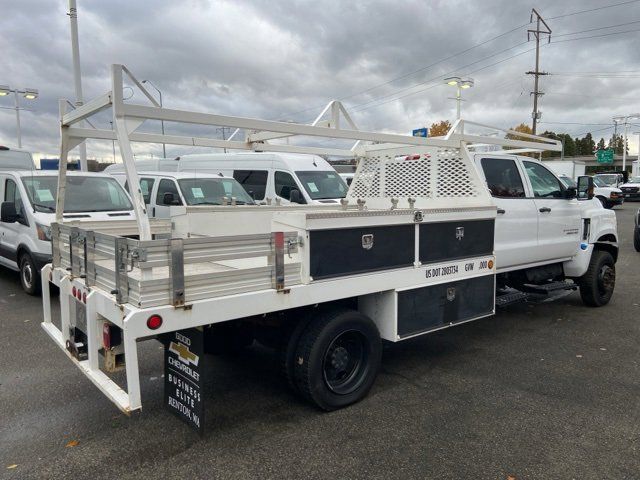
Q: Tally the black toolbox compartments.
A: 3